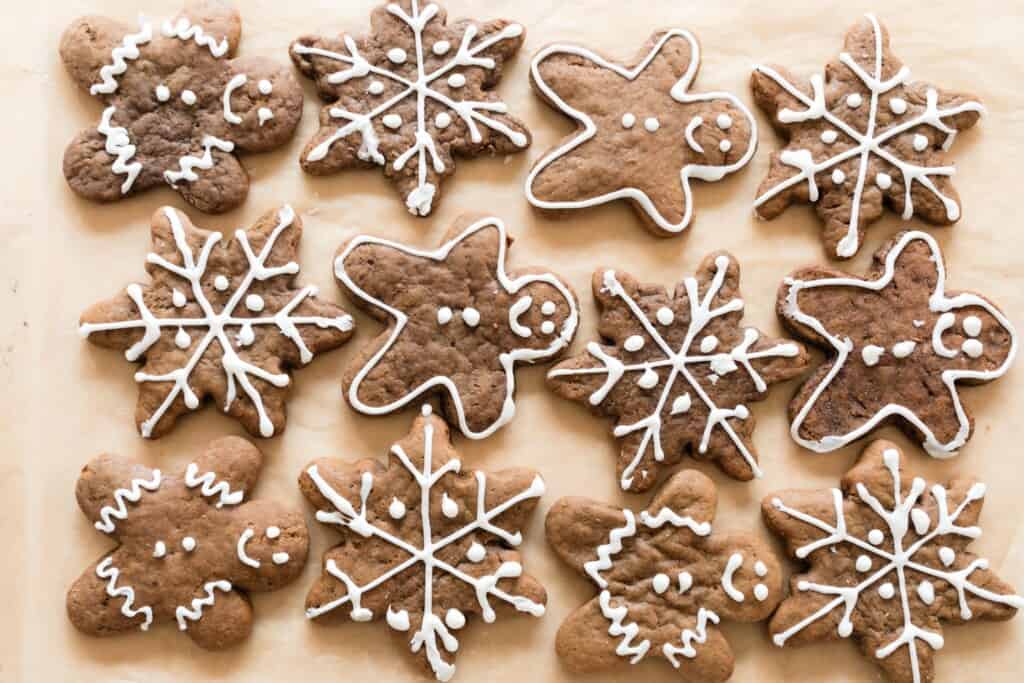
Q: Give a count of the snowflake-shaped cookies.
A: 6